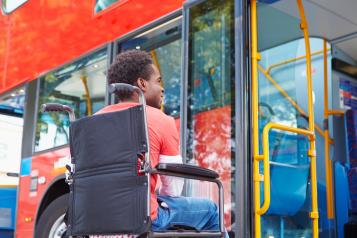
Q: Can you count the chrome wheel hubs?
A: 1